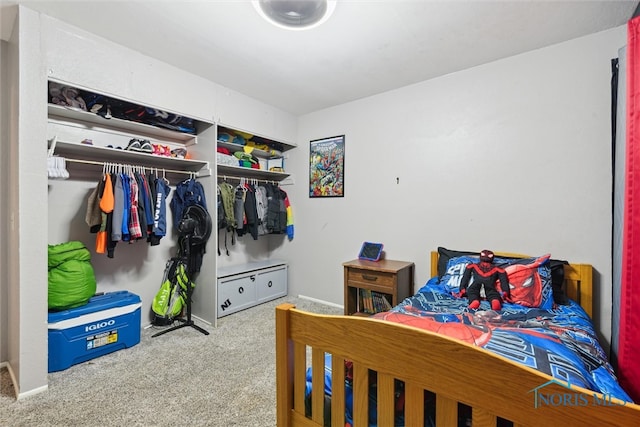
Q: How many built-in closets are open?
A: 2